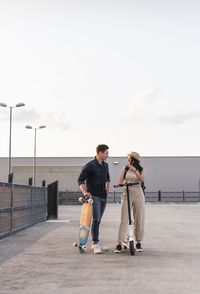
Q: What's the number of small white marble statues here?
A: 0